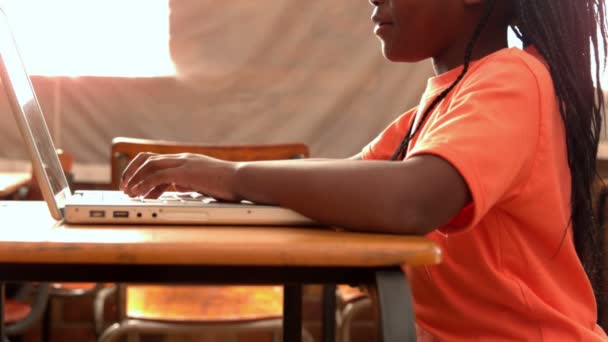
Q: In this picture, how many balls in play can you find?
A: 0